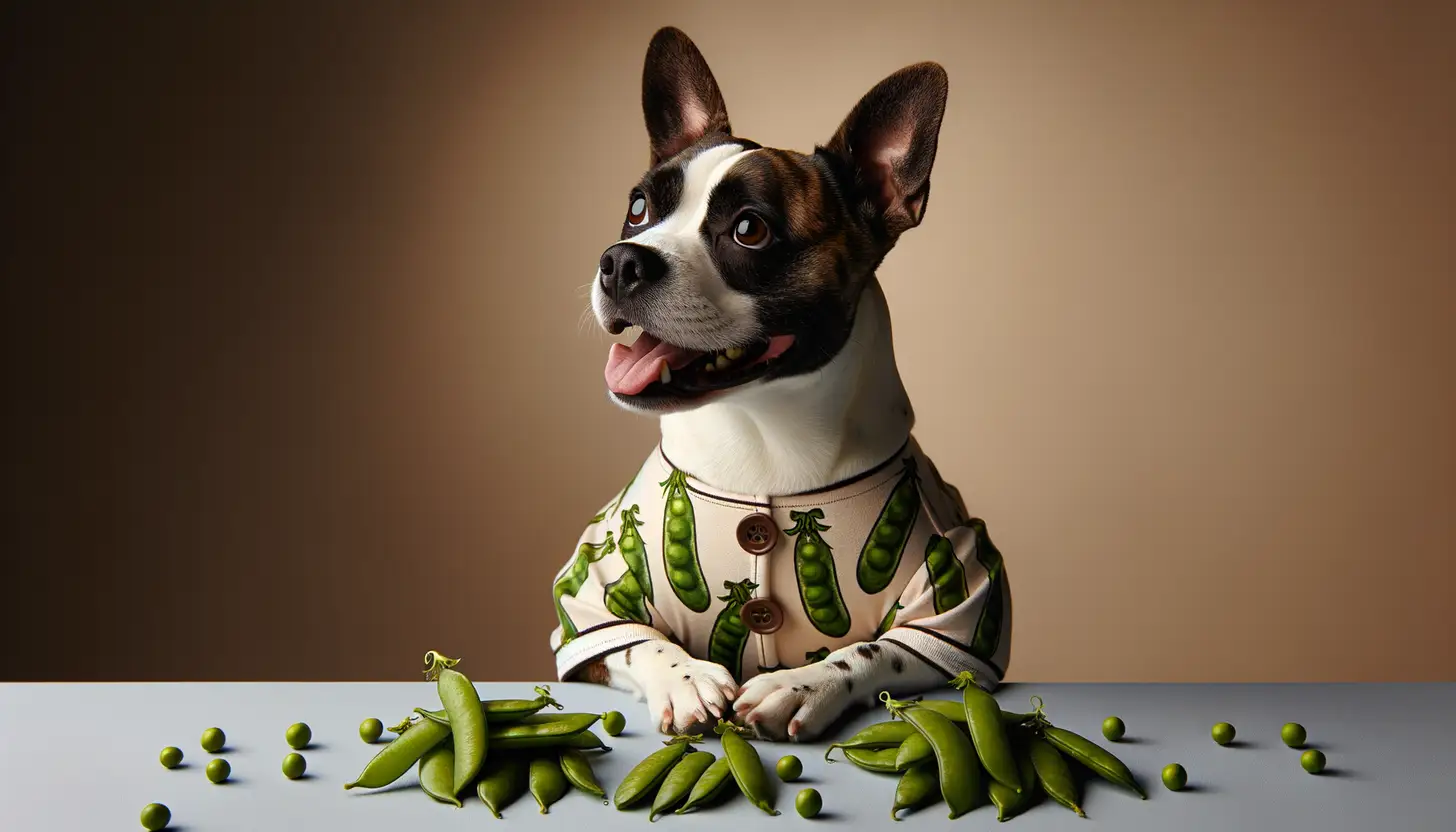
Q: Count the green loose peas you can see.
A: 15